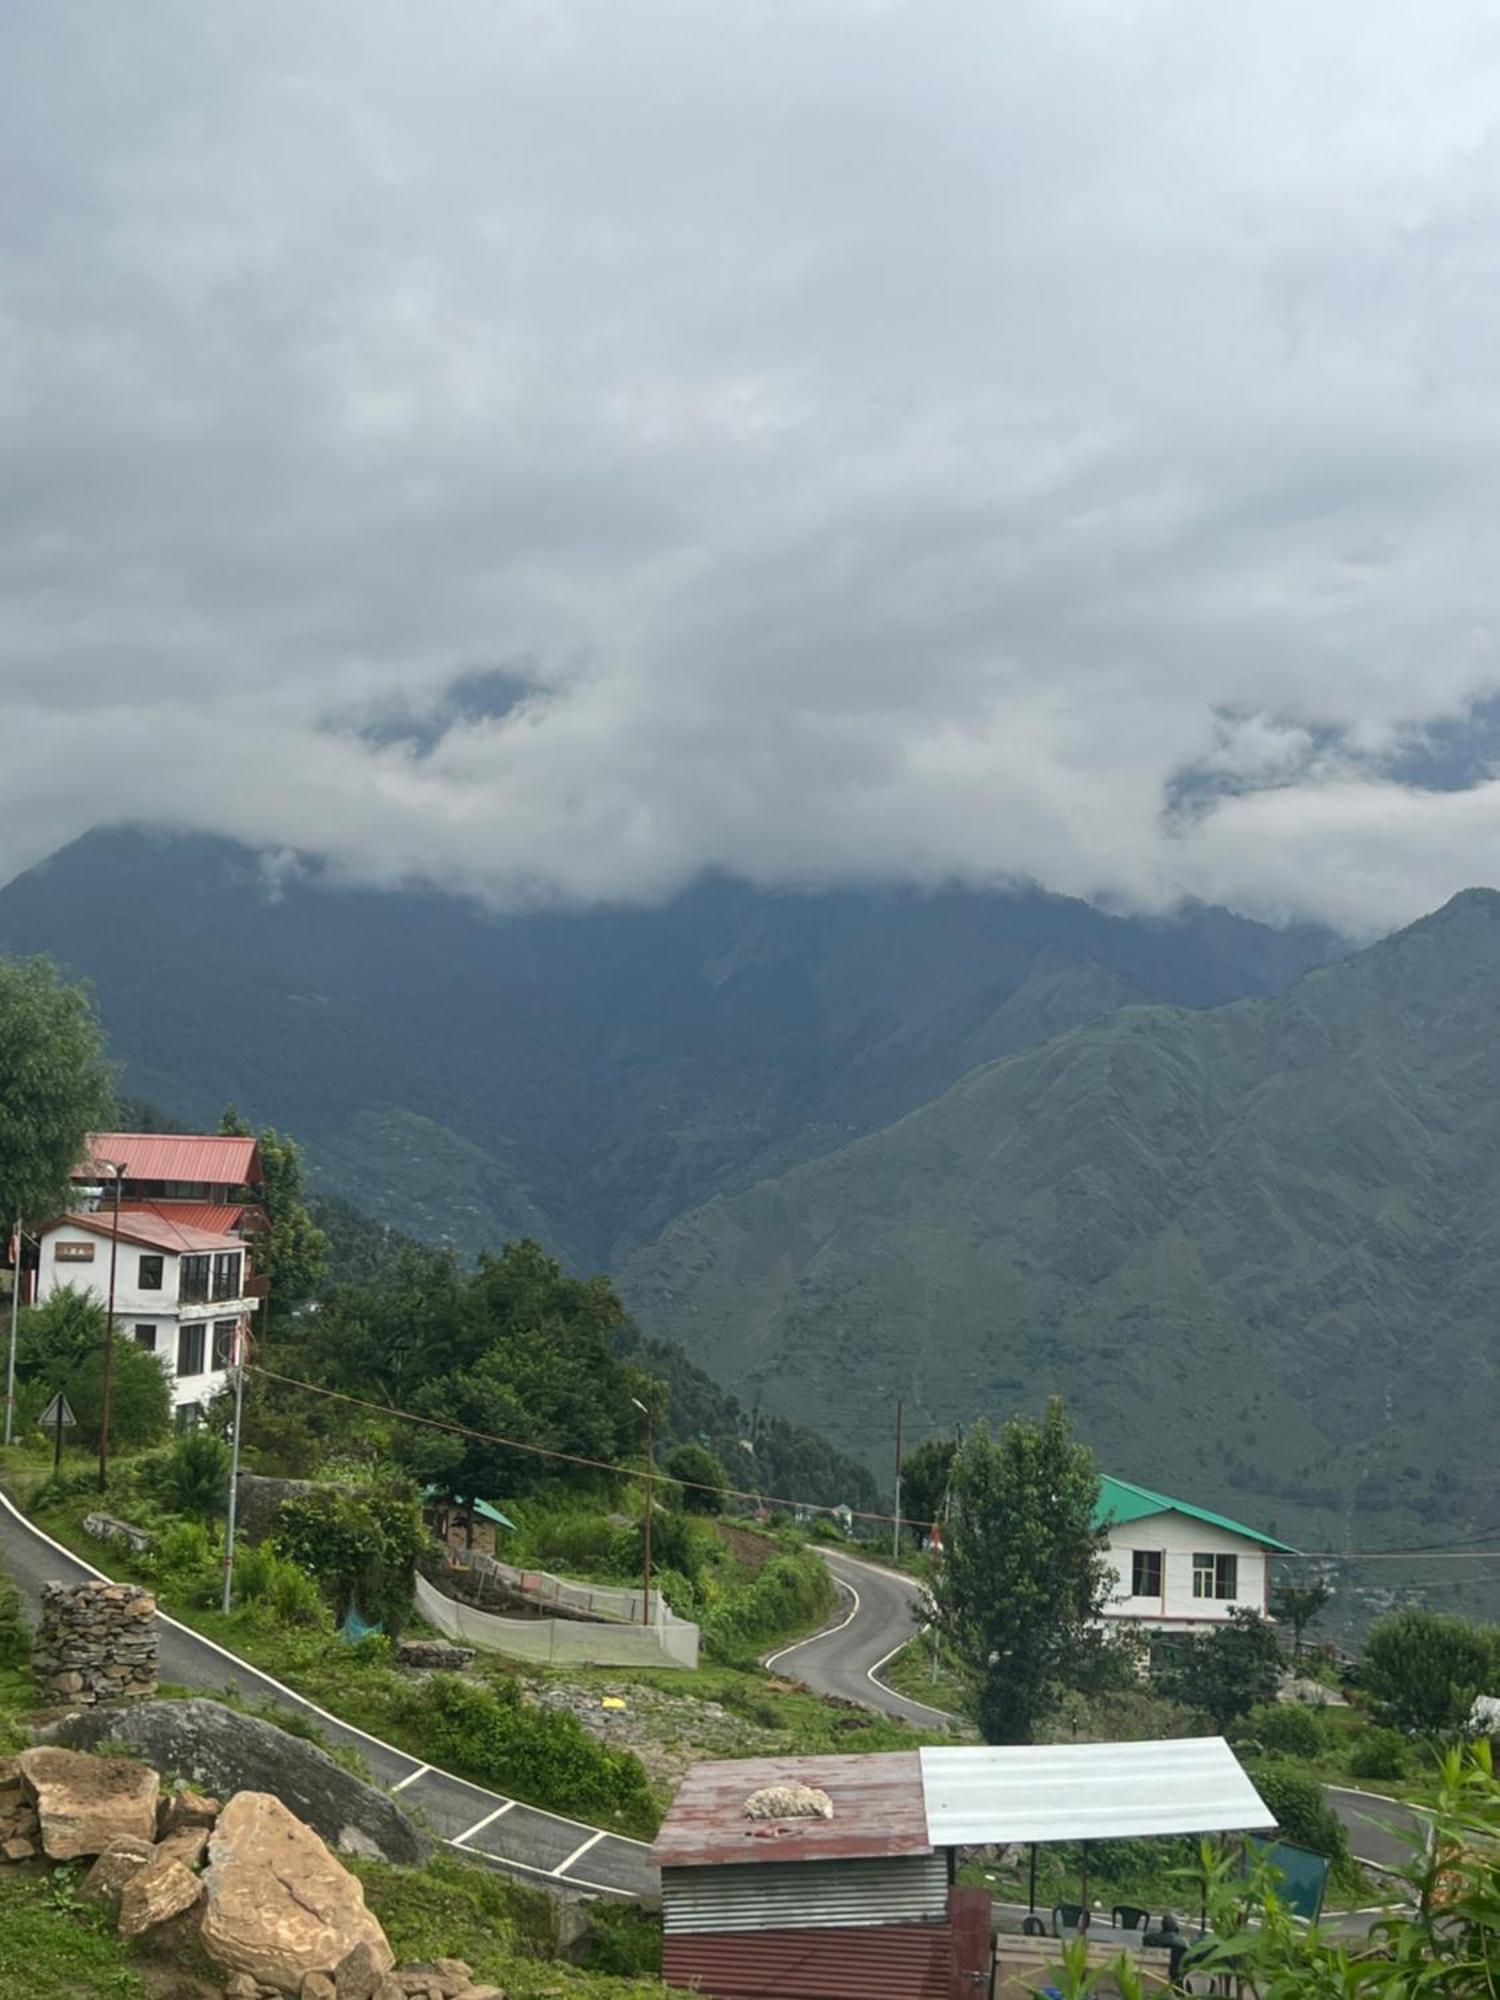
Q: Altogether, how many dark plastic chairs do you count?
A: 3